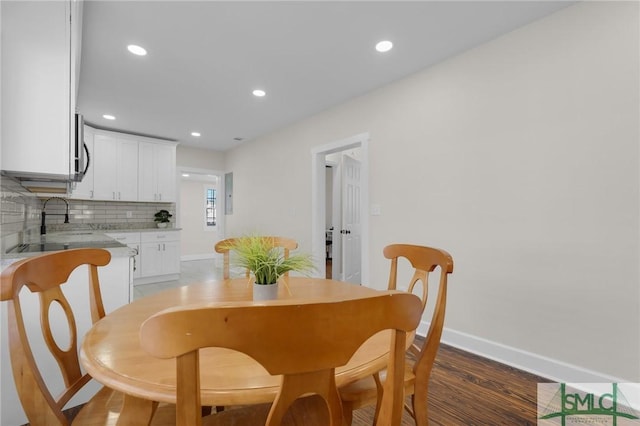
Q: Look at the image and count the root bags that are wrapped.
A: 0